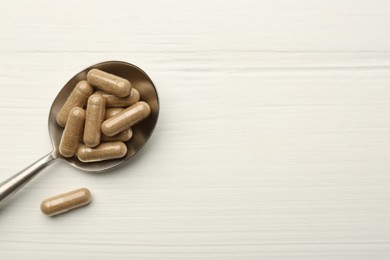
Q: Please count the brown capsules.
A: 10